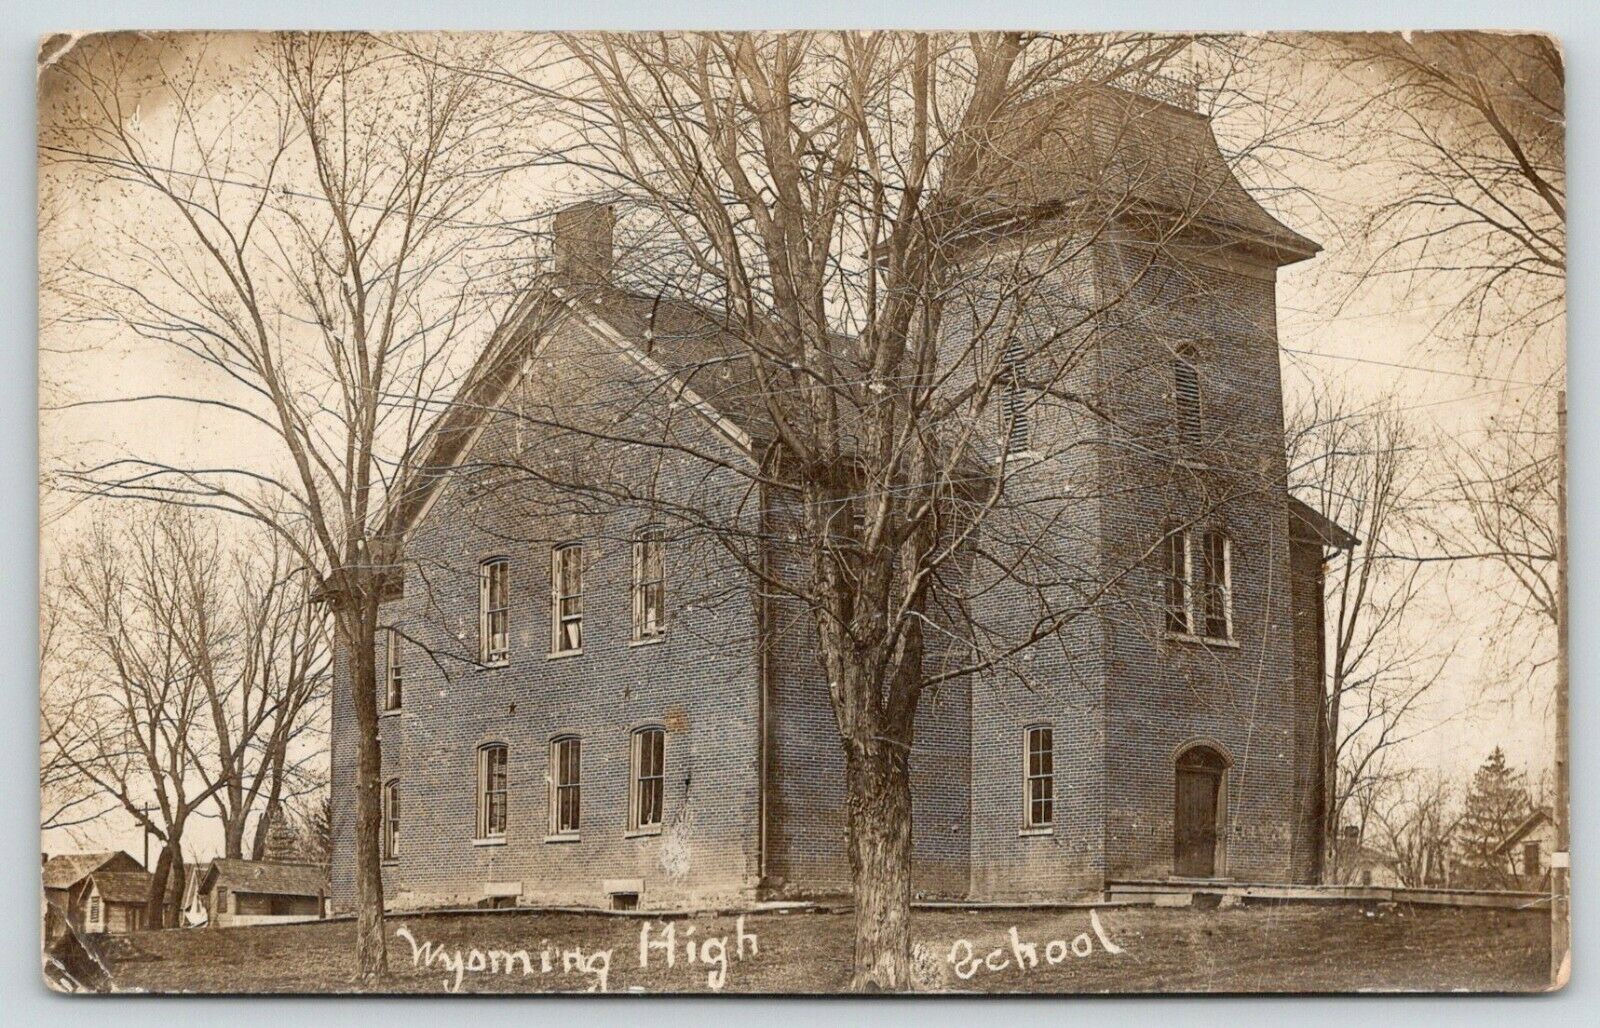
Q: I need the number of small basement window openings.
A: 2